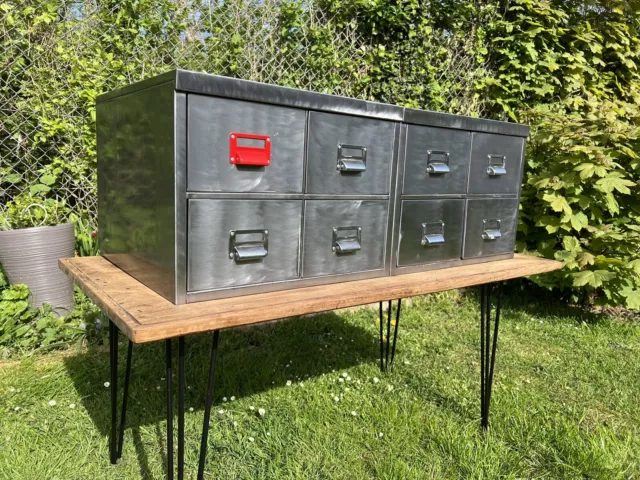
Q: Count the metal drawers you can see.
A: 8